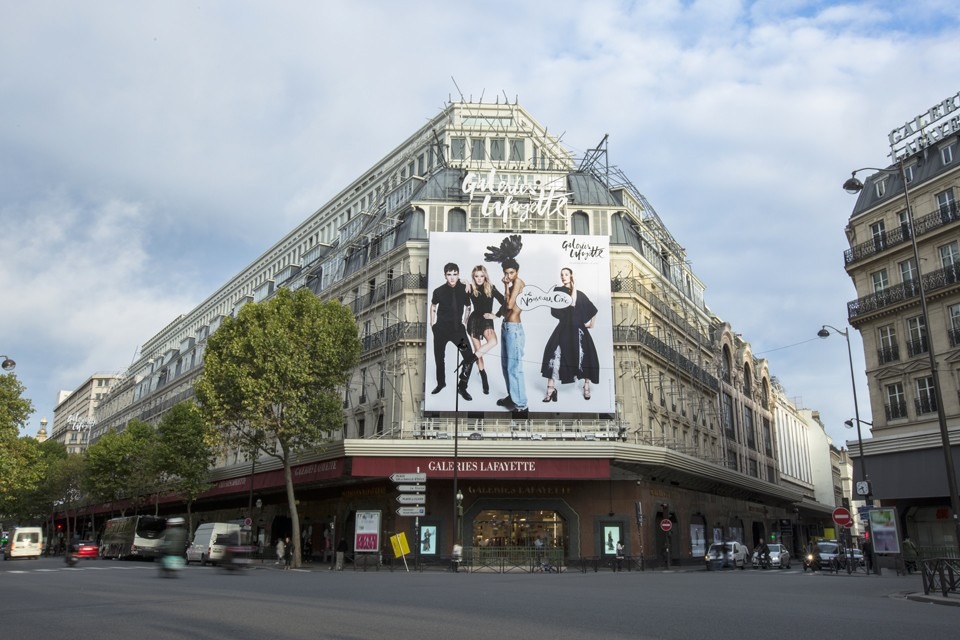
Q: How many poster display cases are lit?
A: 2